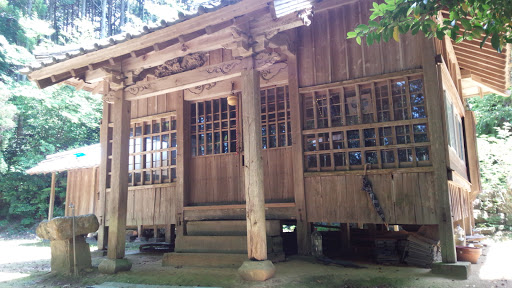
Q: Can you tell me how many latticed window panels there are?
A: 4